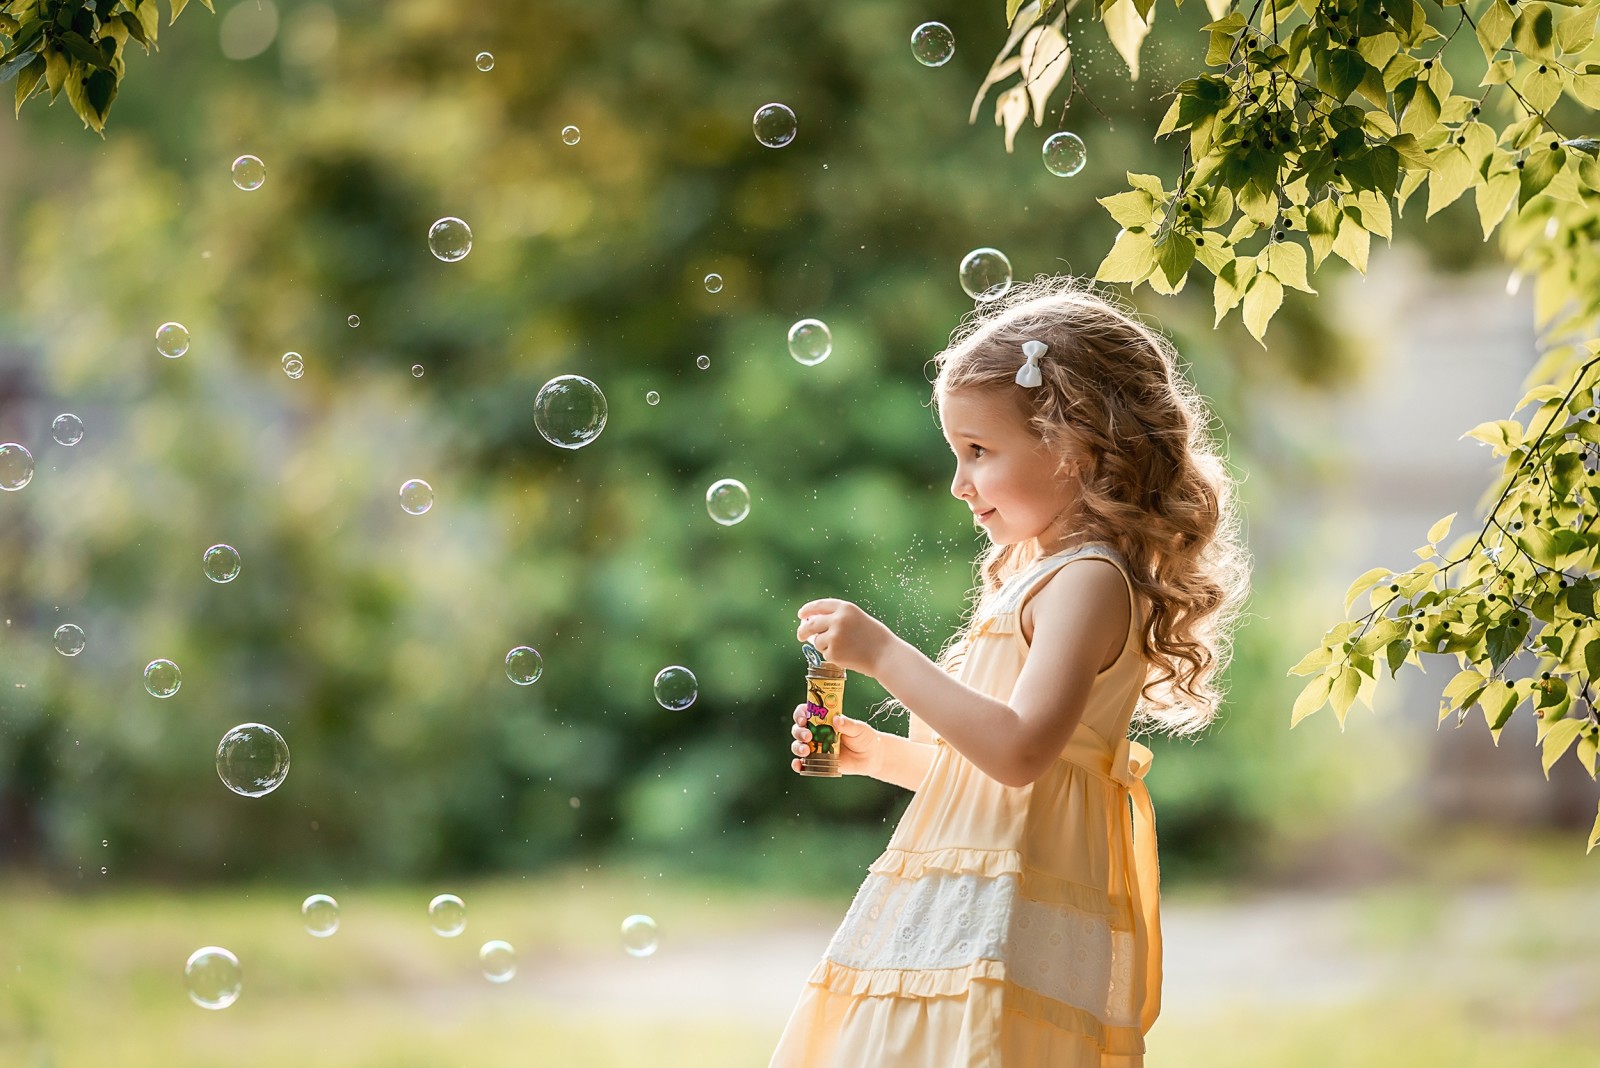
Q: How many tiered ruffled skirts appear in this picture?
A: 1